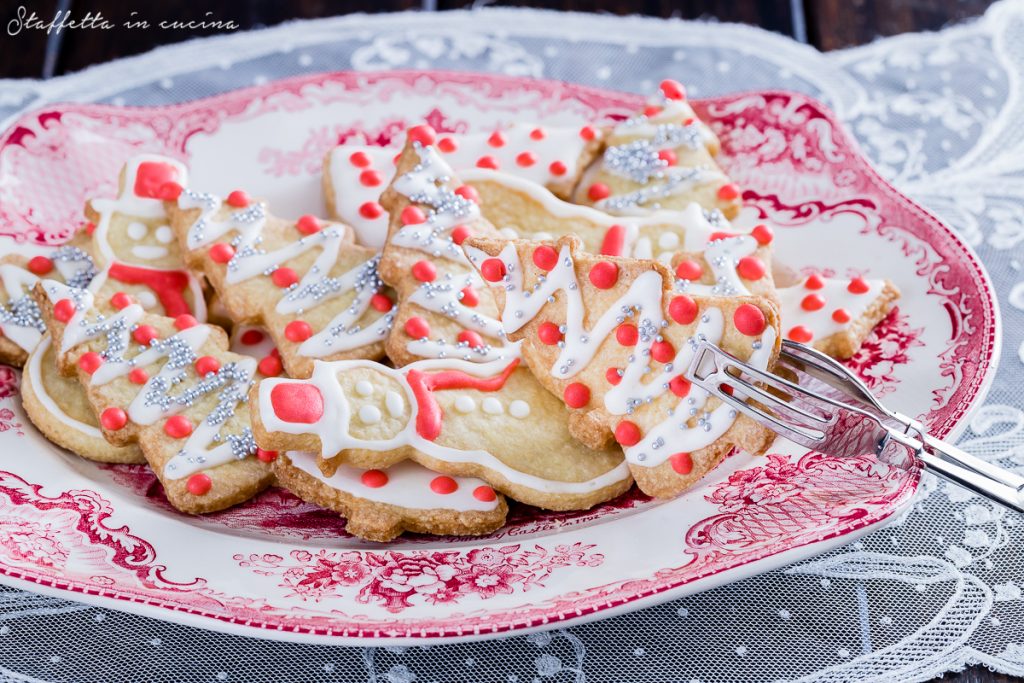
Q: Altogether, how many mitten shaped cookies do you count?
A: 0